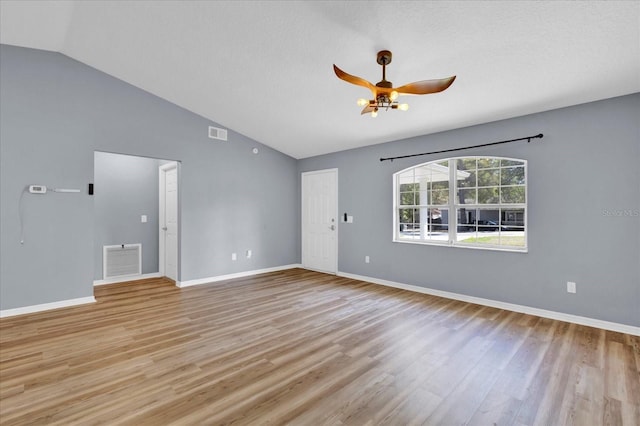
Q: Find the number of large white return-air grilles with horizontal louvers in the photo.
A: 1